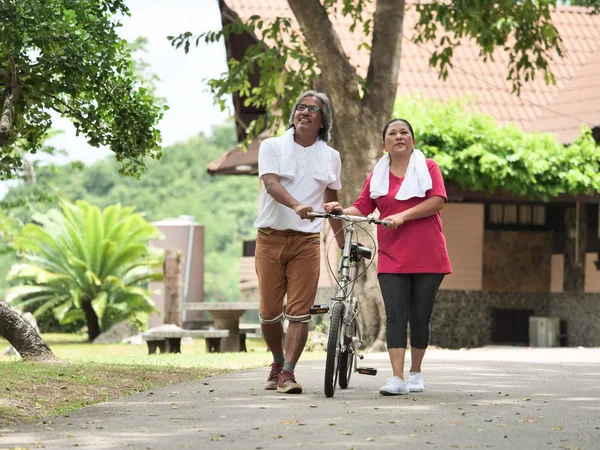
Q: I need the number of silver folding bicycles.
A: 1